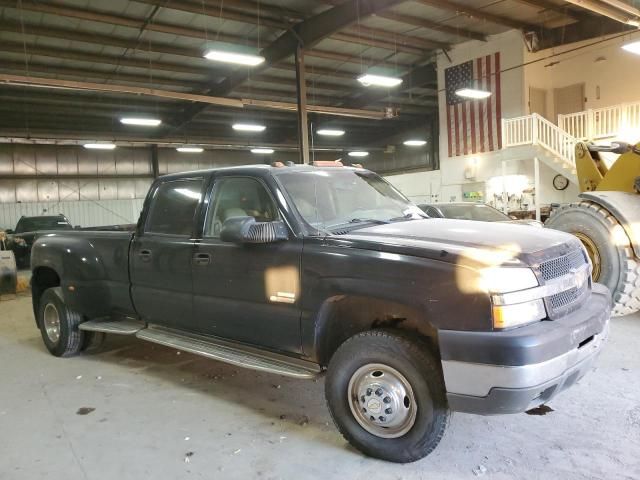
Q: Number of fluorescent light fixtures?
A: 12